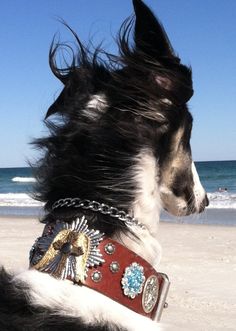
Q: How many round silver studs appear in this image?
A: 3